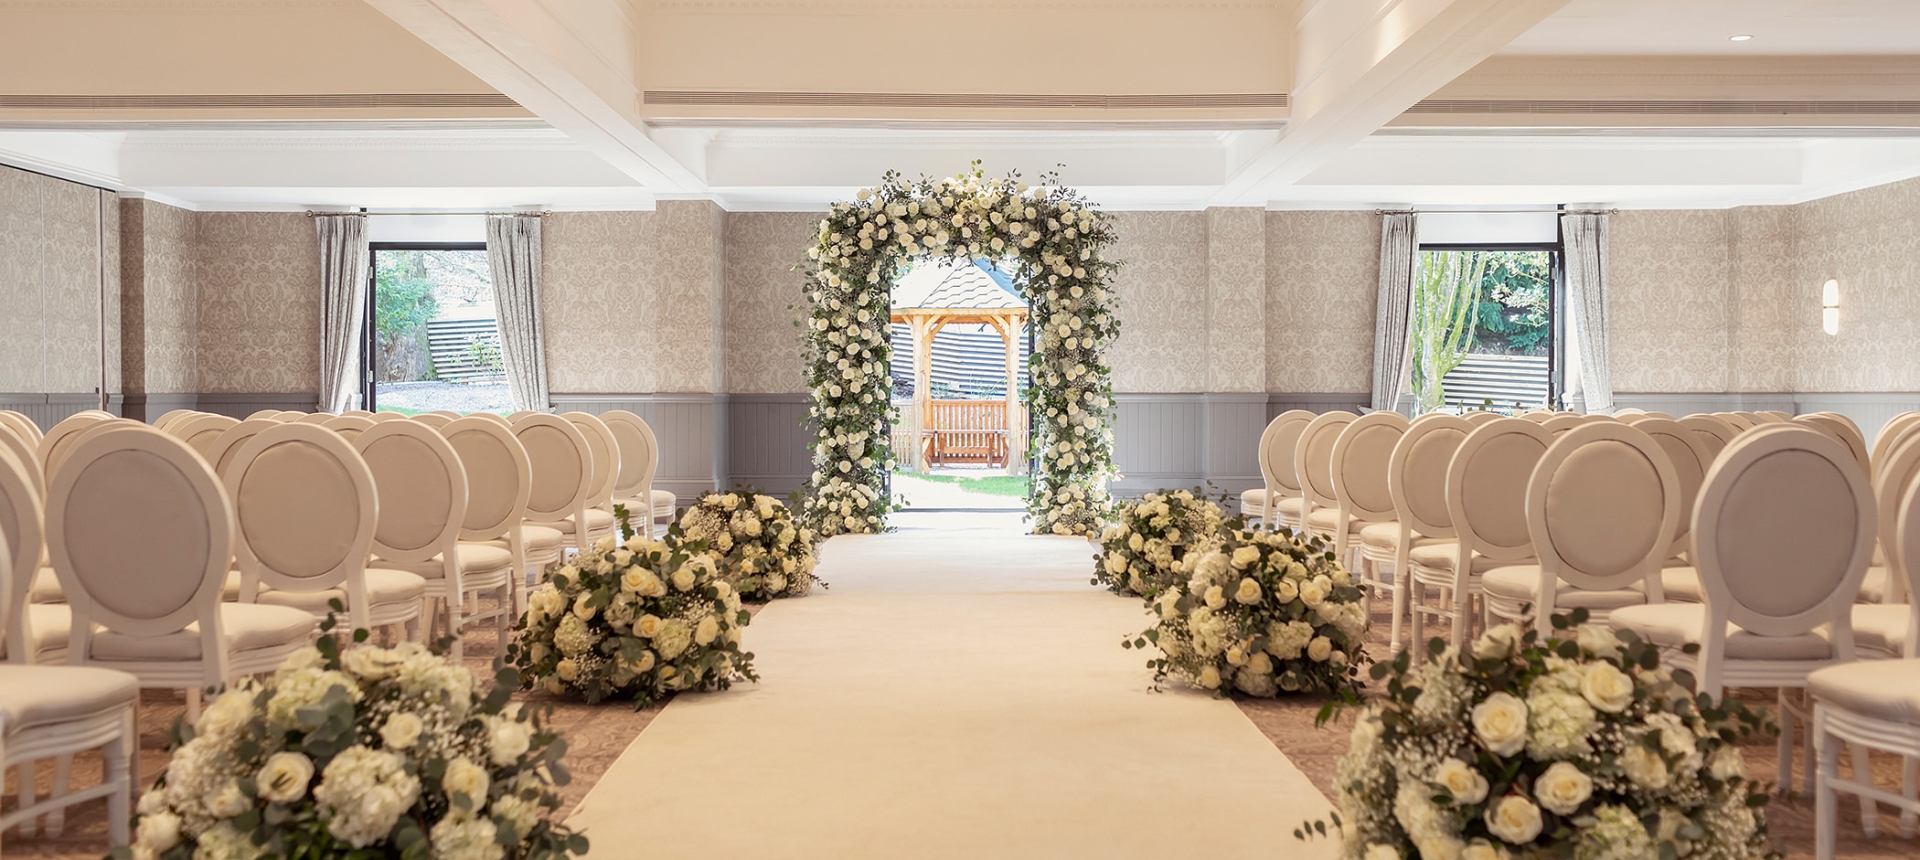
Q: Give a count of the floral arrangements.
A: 7